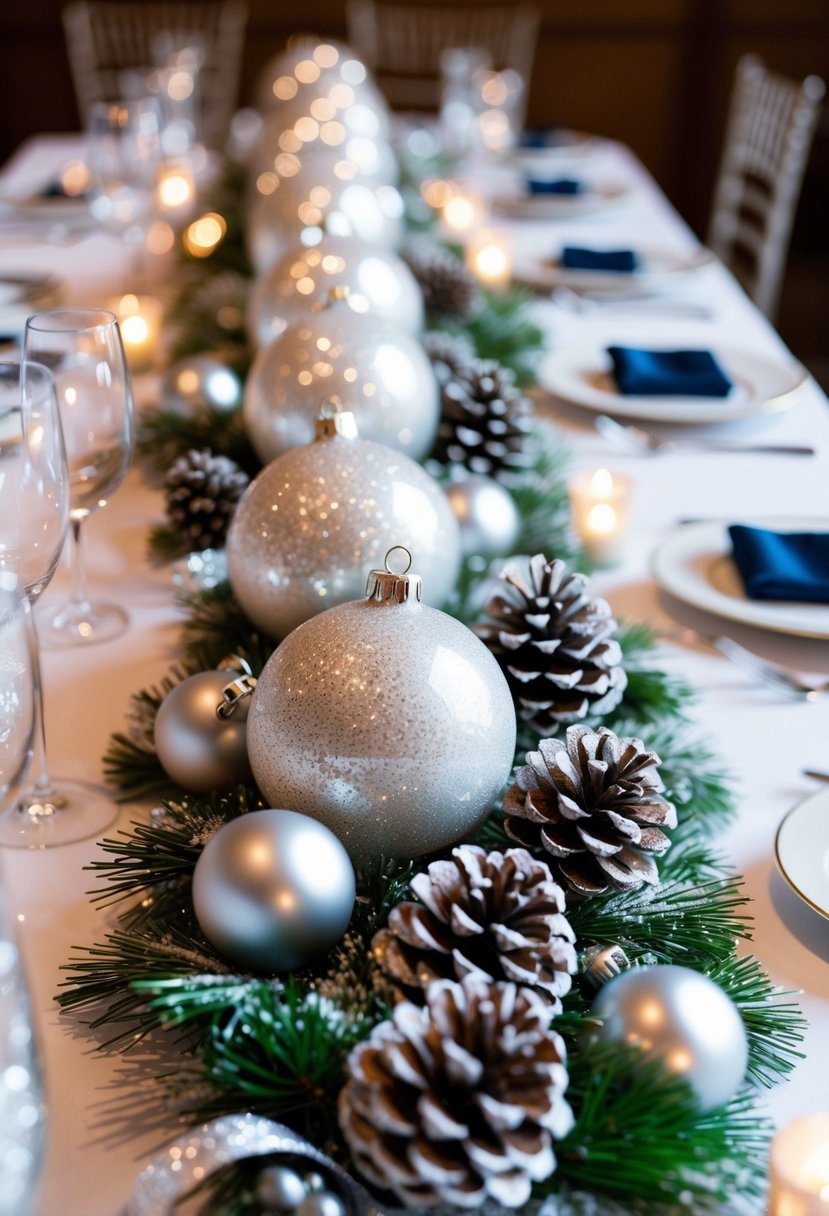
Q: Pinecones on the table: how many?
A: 8